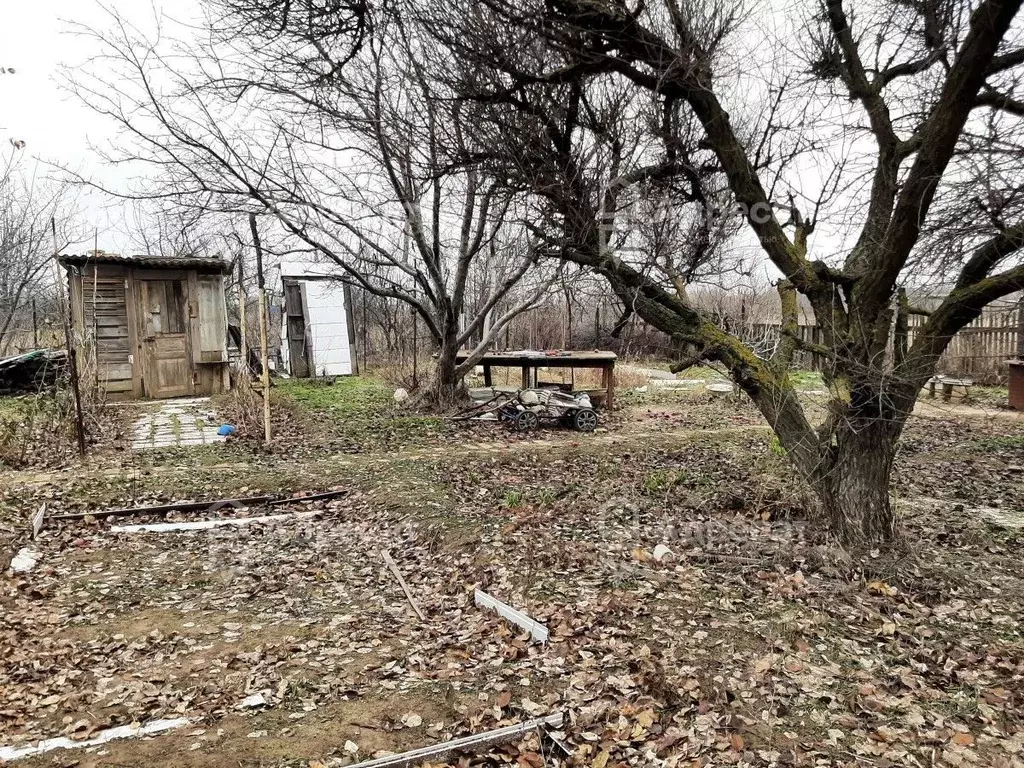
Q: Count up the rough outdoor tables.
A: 1